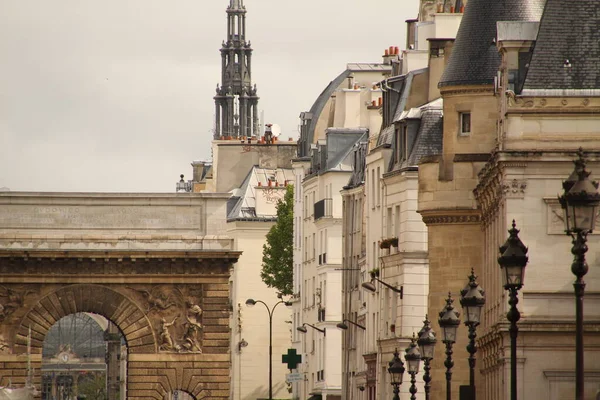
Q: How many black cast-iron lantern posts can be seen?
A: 7